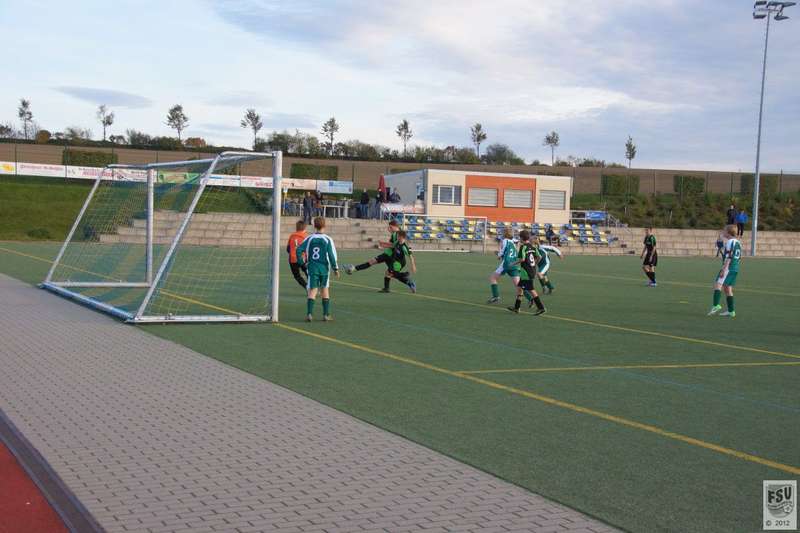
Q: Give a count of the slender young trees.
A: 9